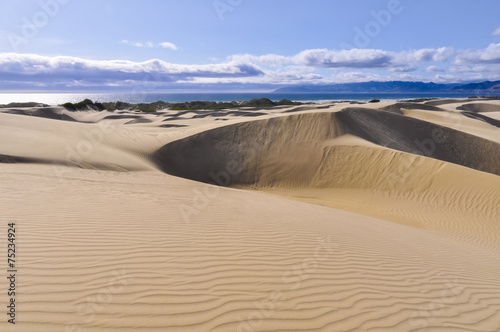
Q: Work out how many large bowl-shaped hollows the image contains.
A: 1